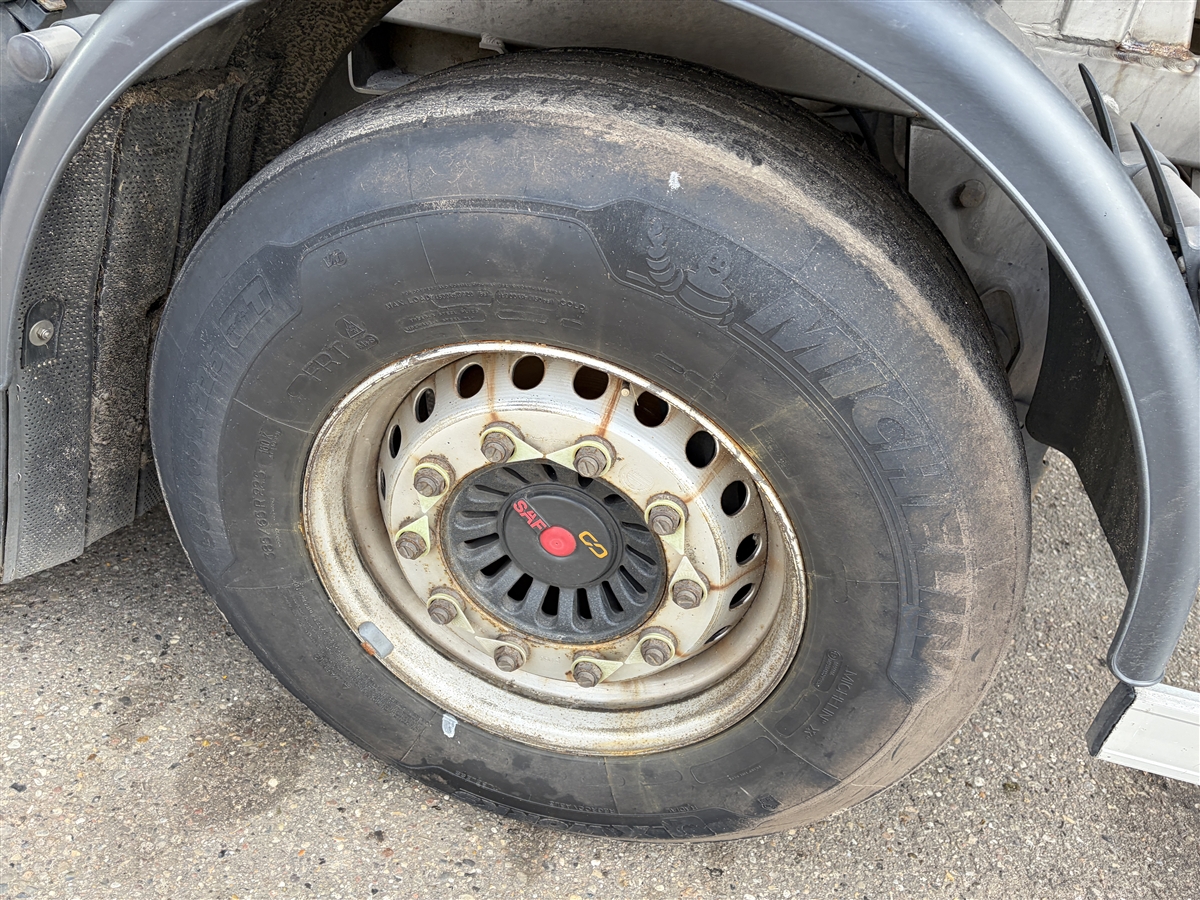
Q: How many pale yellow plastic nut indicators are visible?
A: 10